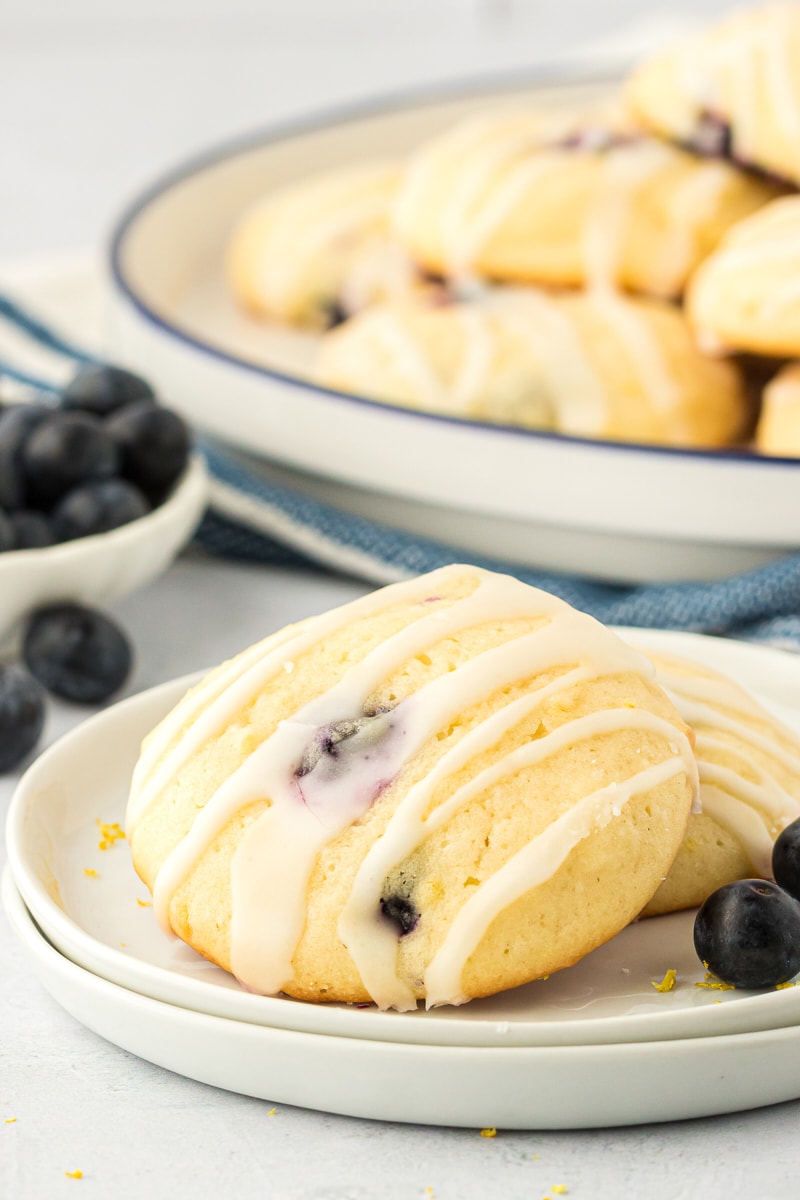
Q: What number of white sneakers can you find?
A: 0